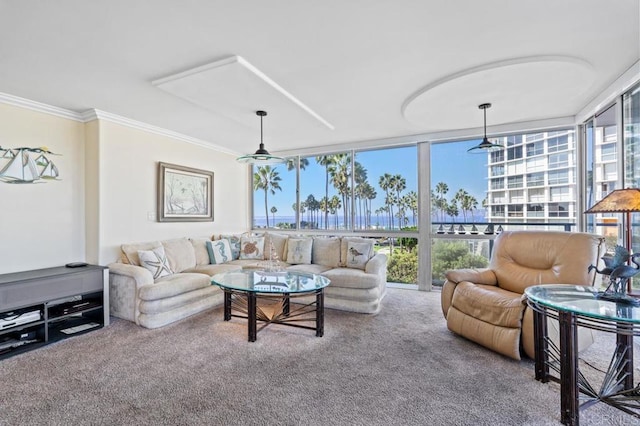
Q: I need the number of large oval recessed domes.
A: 1